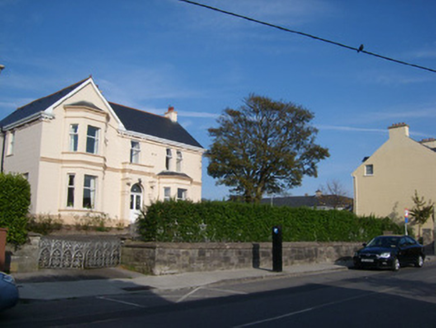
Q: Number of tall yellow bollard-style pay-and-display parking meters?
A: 0